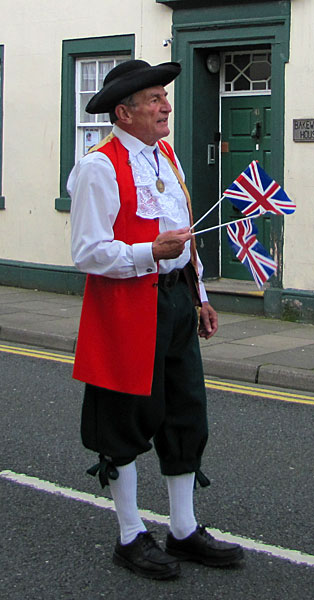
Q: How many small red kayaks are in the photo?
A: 0